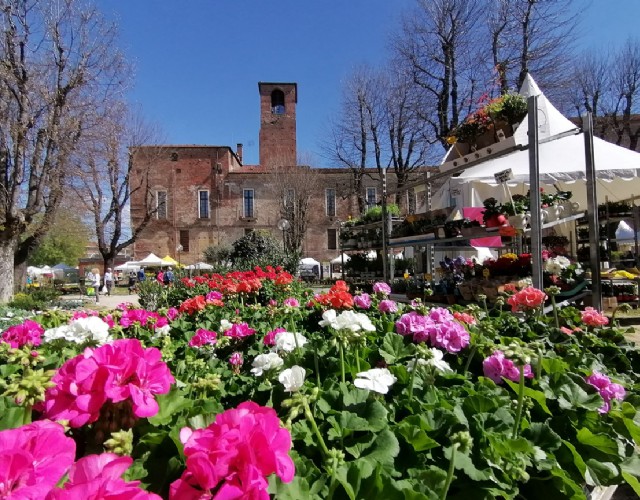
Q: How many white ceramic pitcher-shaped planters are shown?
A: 4